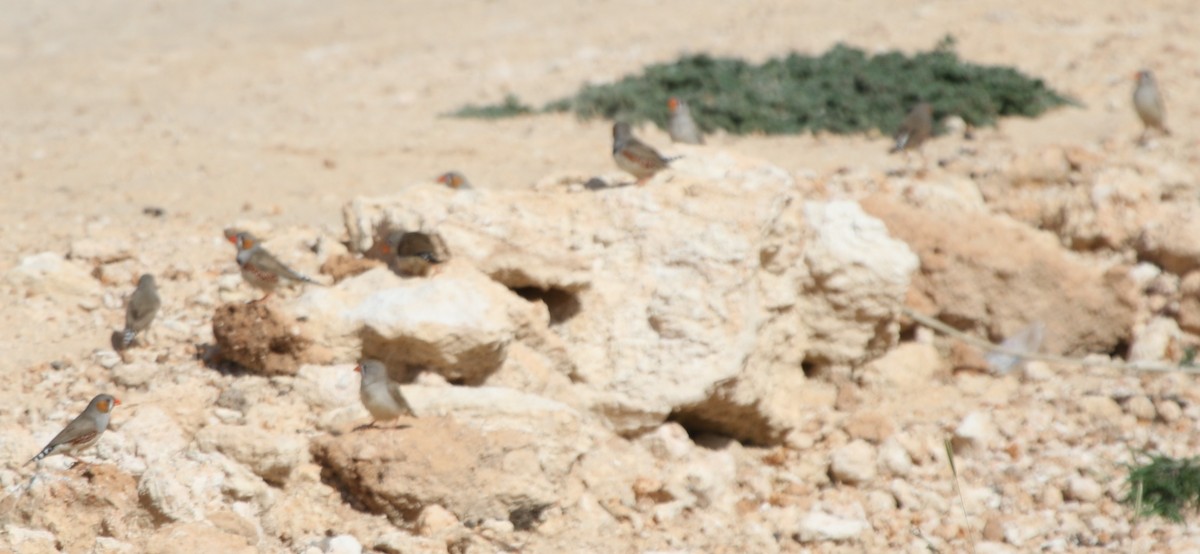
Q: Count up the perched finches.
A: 10